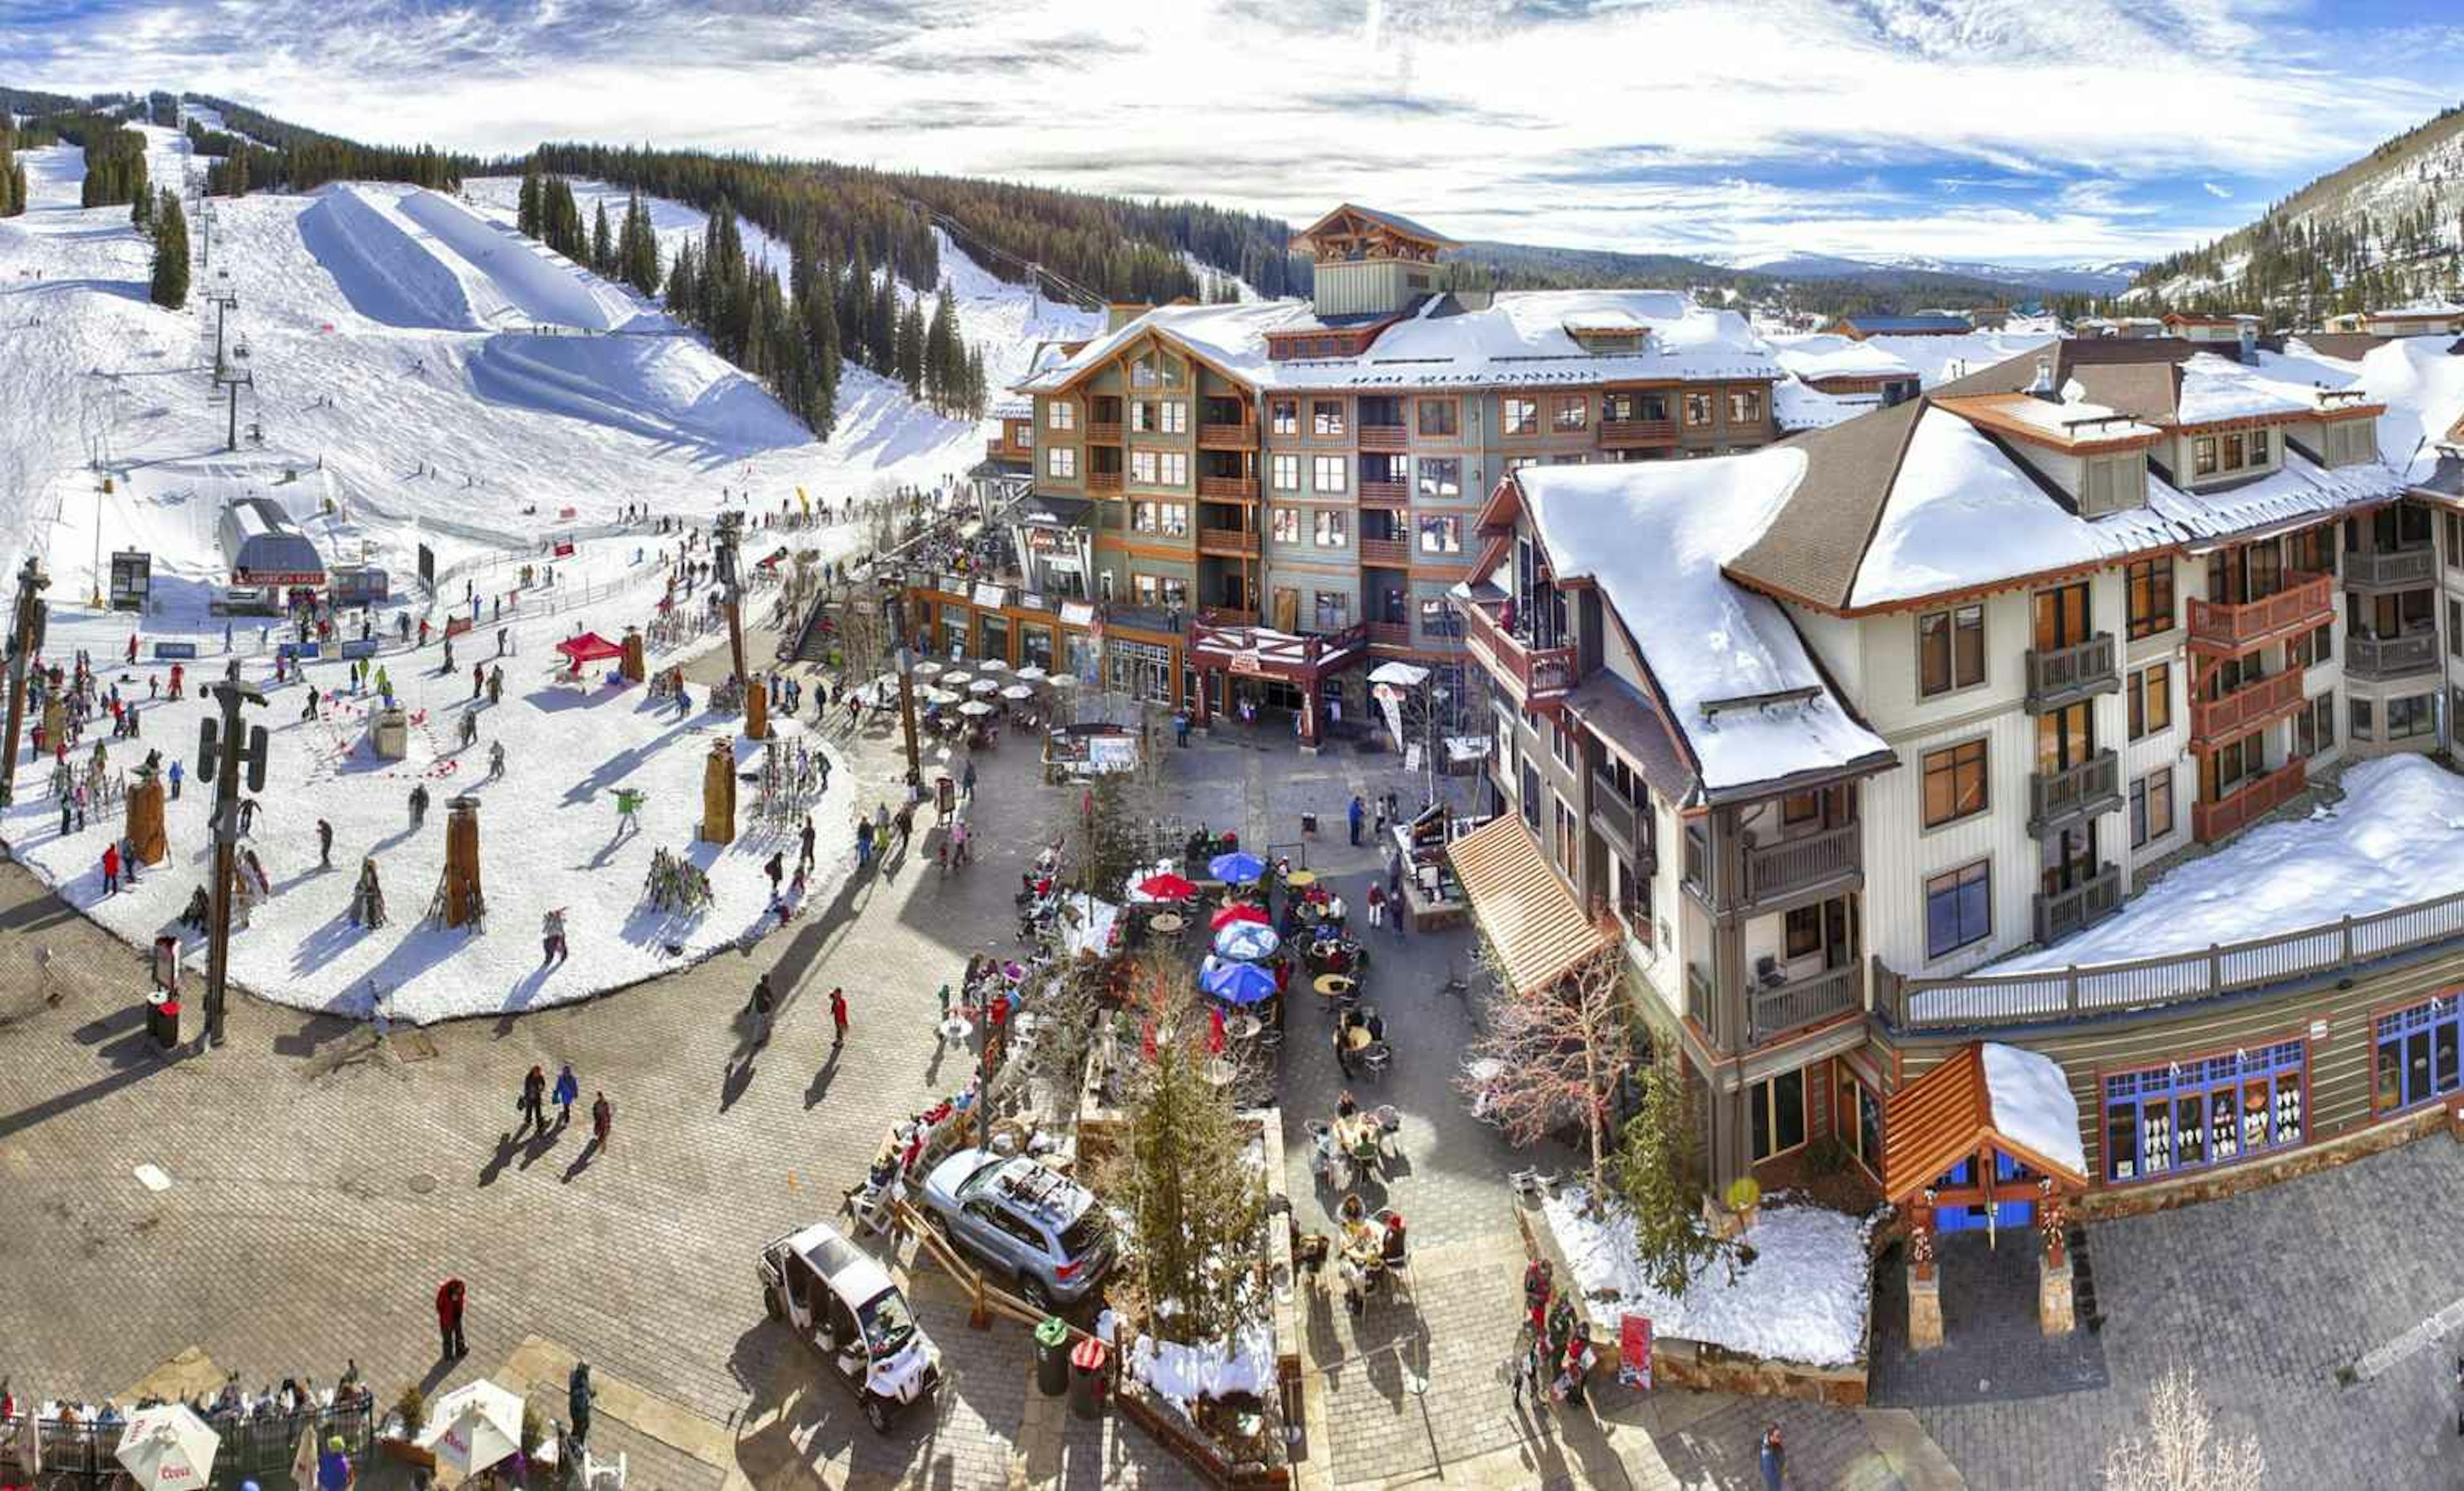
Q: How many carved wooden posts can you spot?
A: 6